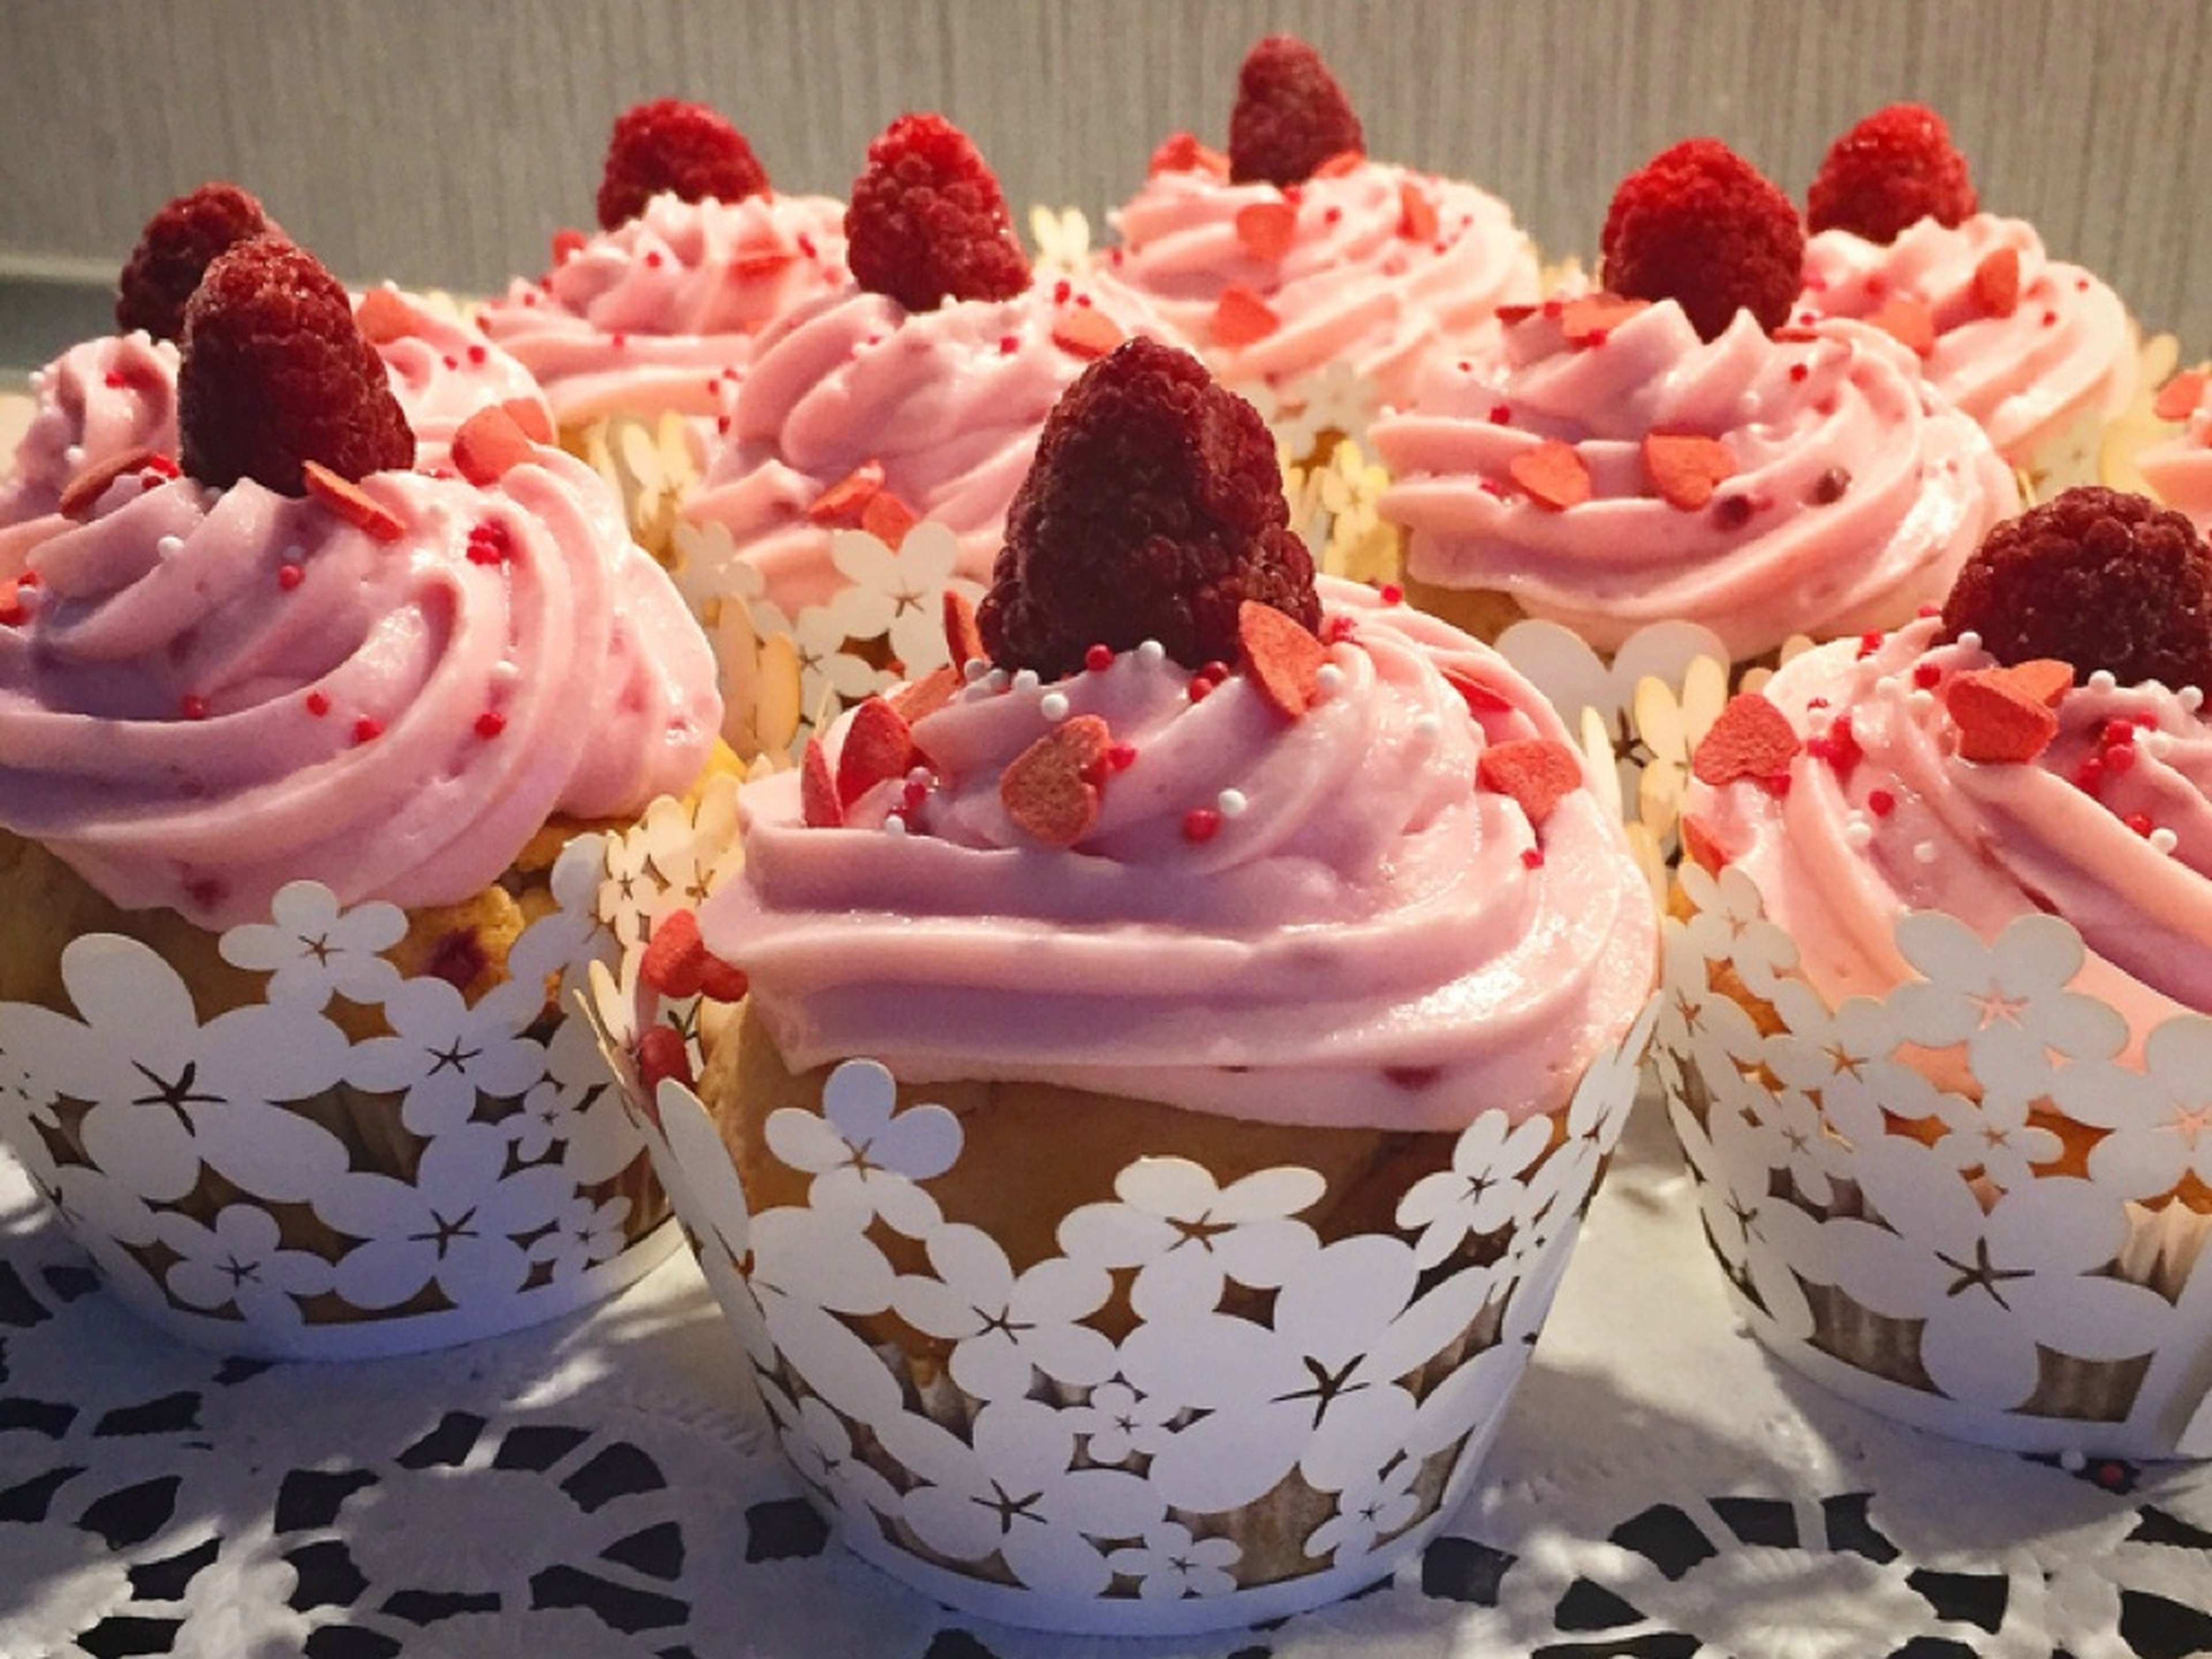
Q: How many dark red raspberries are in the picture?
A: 9